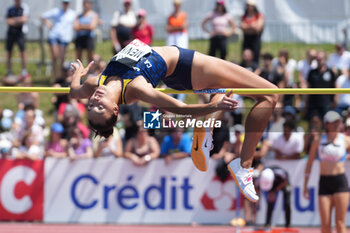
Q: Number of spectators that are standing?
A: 8